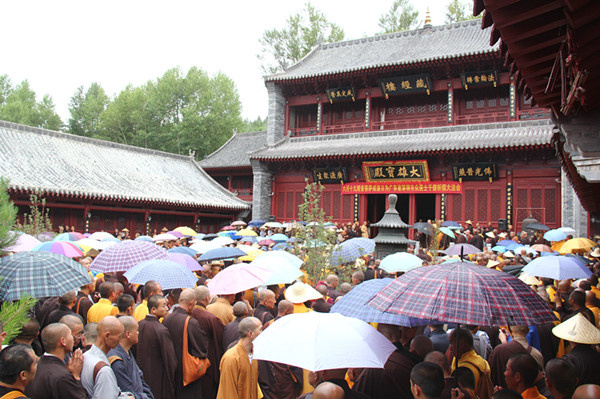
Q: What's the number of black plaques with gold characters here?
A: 6